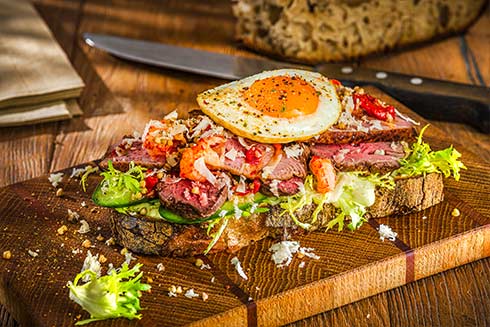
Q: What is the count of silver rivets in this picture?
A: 3